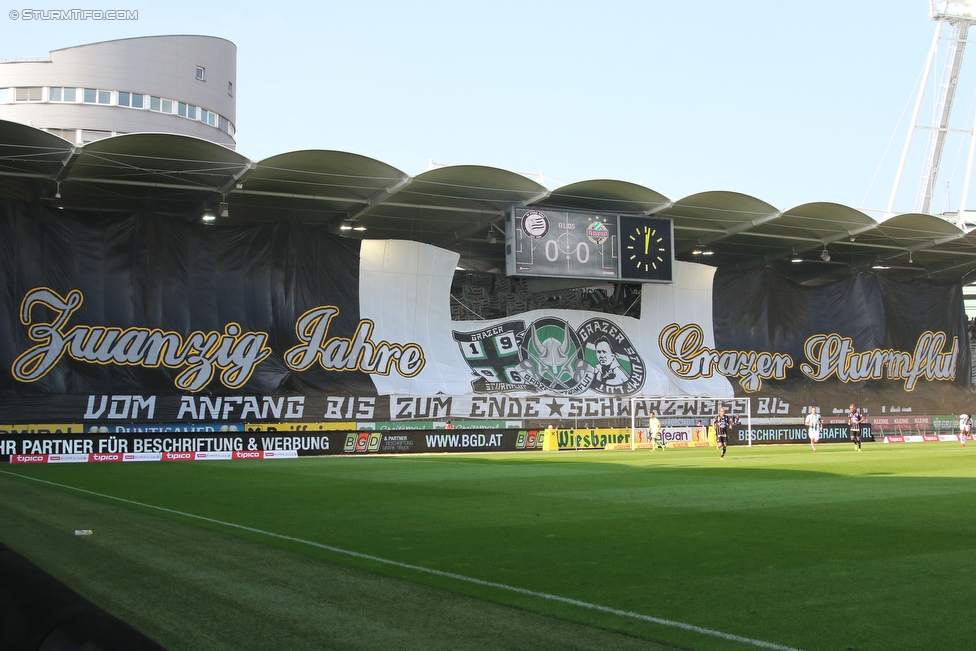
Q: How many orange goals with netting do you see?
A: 0